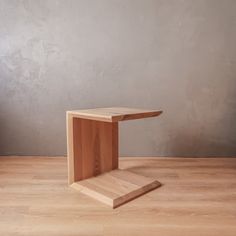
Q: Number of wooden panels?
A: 3